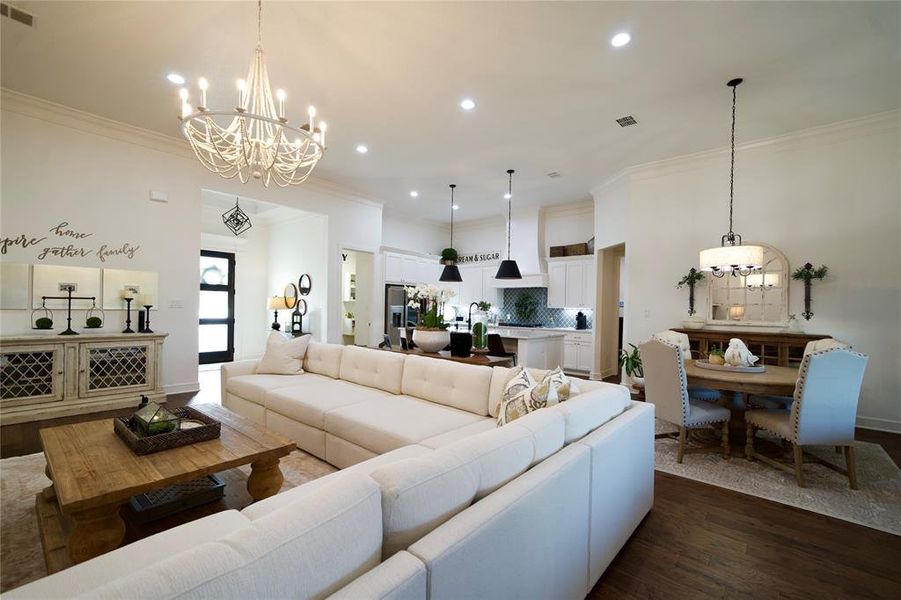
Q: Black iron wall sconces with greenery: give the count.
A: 2